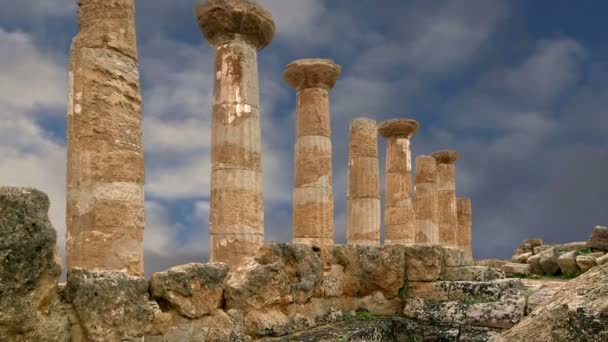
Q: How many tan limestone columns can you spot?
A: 8